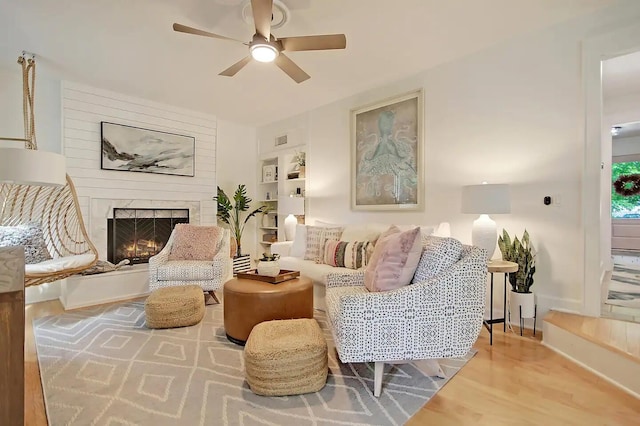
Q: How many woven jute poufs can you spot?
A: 2